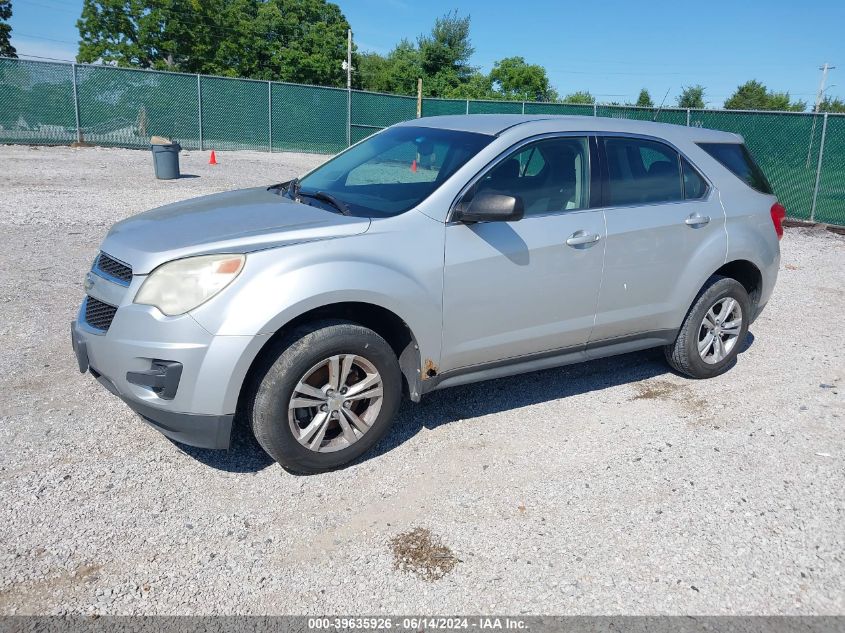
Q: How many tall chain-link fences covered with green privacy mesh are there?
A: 1